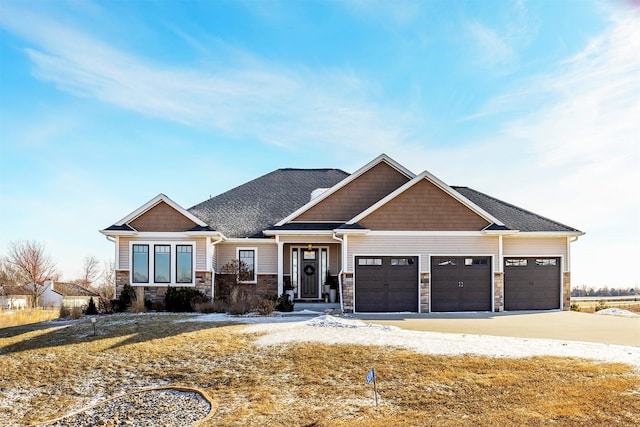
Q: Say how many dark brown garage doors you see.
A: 3